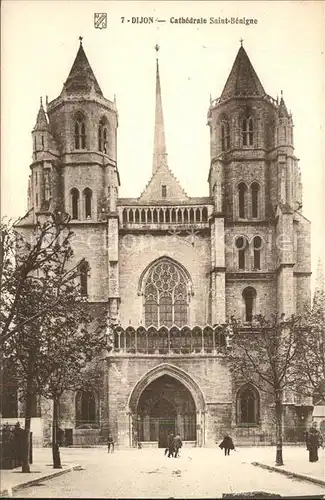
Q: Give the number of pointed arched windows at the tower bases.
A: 2